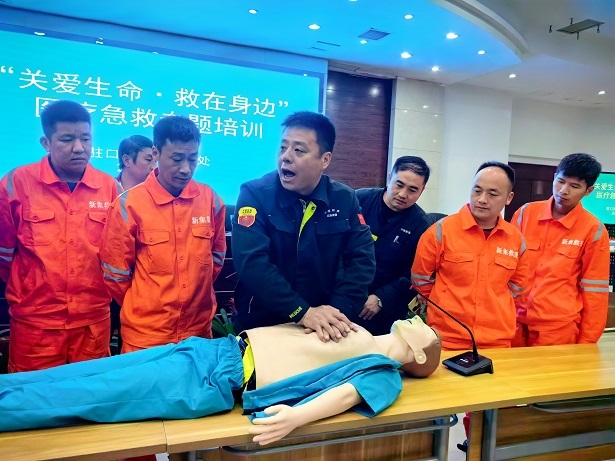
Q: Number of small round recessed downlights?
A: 11